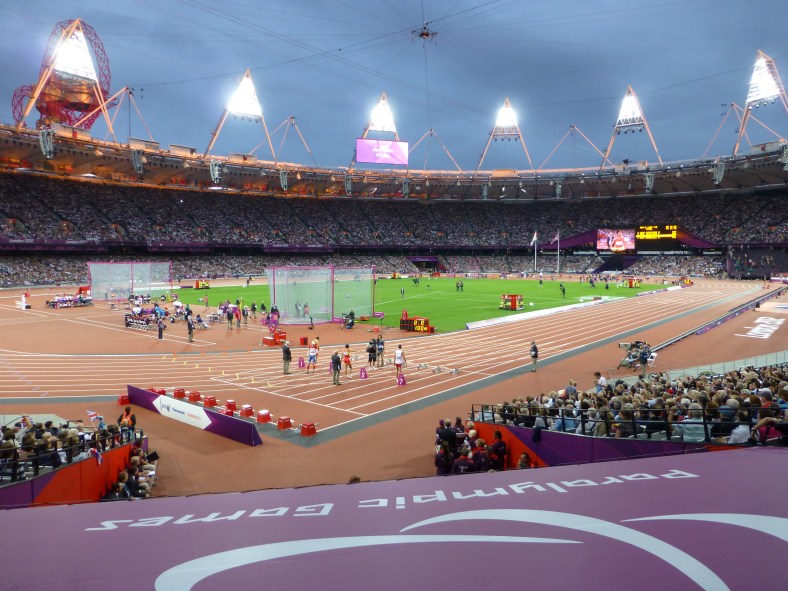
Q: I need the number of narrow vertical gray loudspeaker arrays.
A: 11